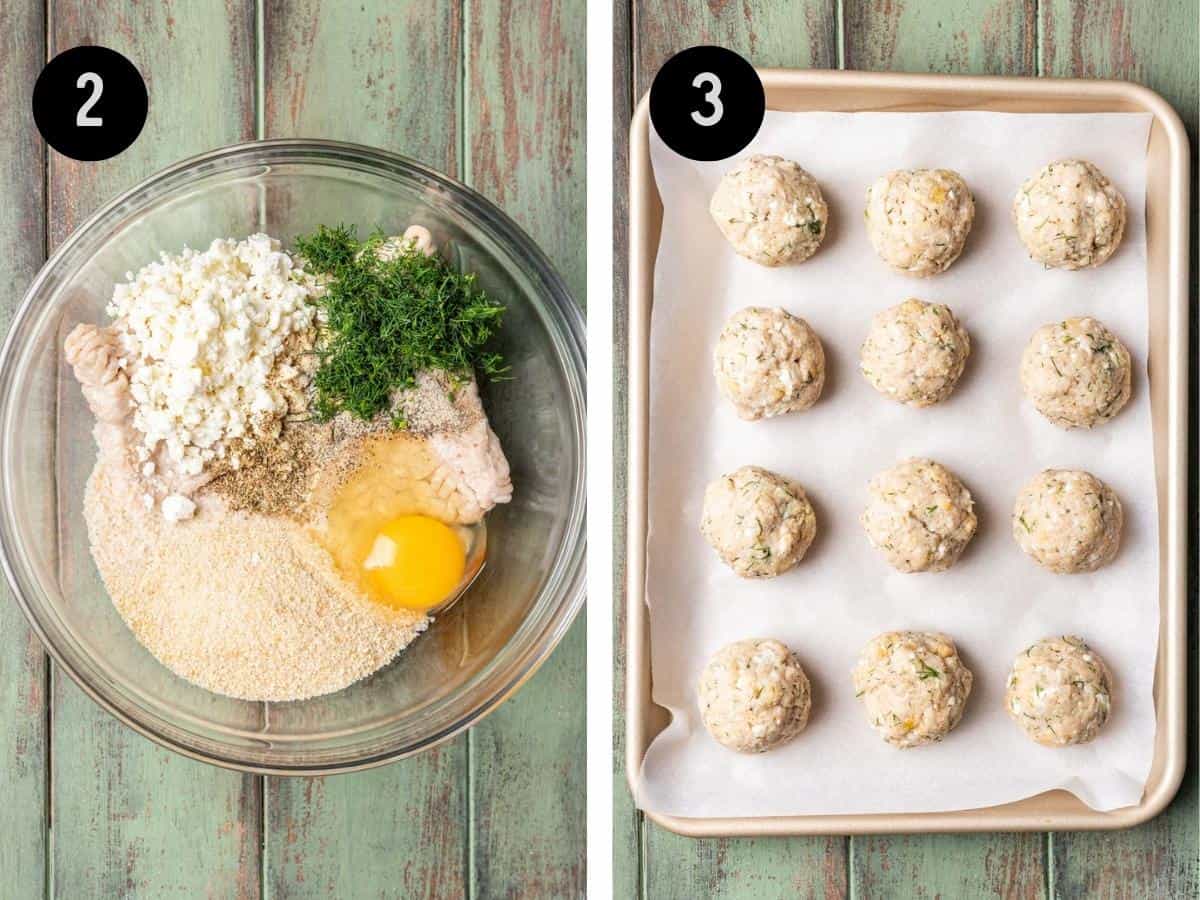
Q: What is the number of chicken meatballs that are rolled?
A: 12